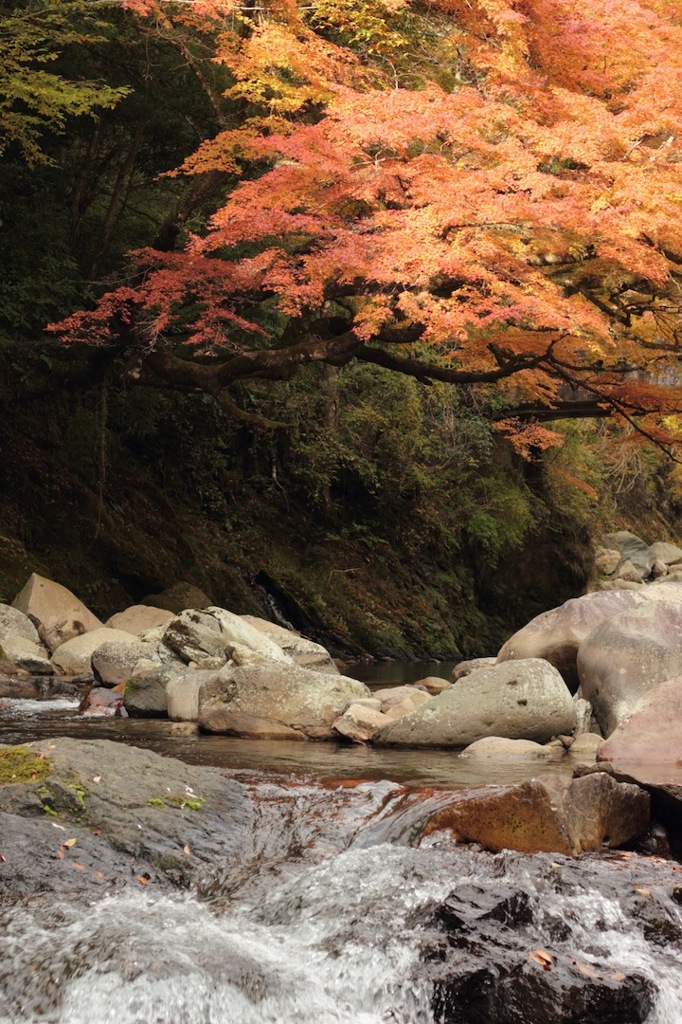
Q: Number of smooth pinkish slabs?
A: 1